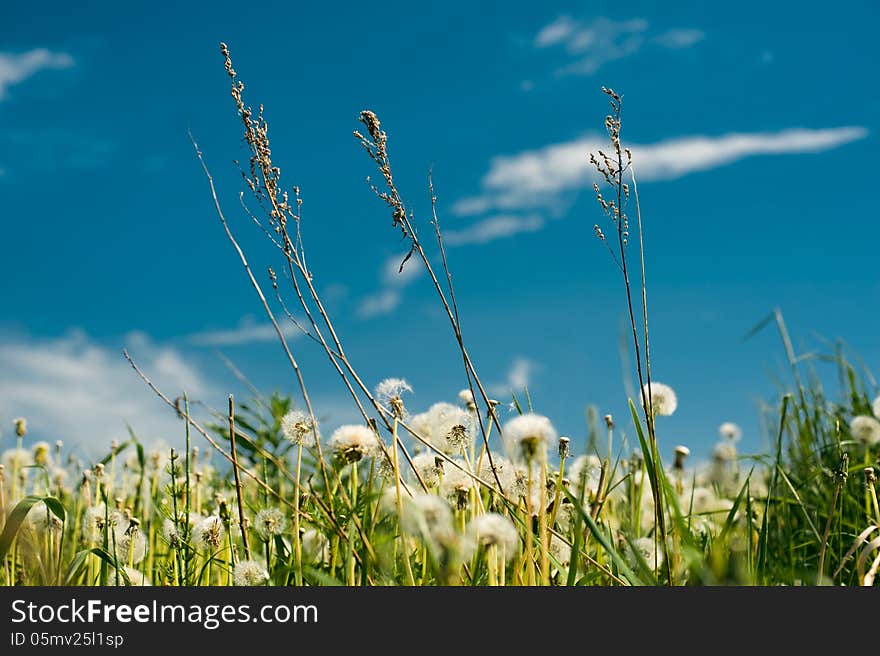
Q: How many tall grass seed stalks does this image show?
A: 3